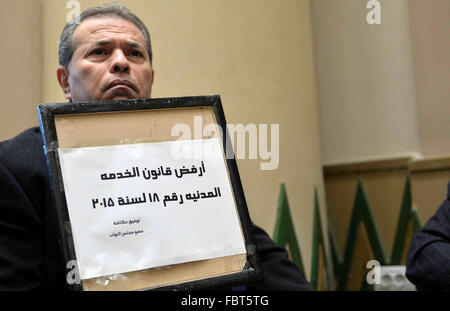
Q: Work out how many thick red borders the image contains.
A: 0